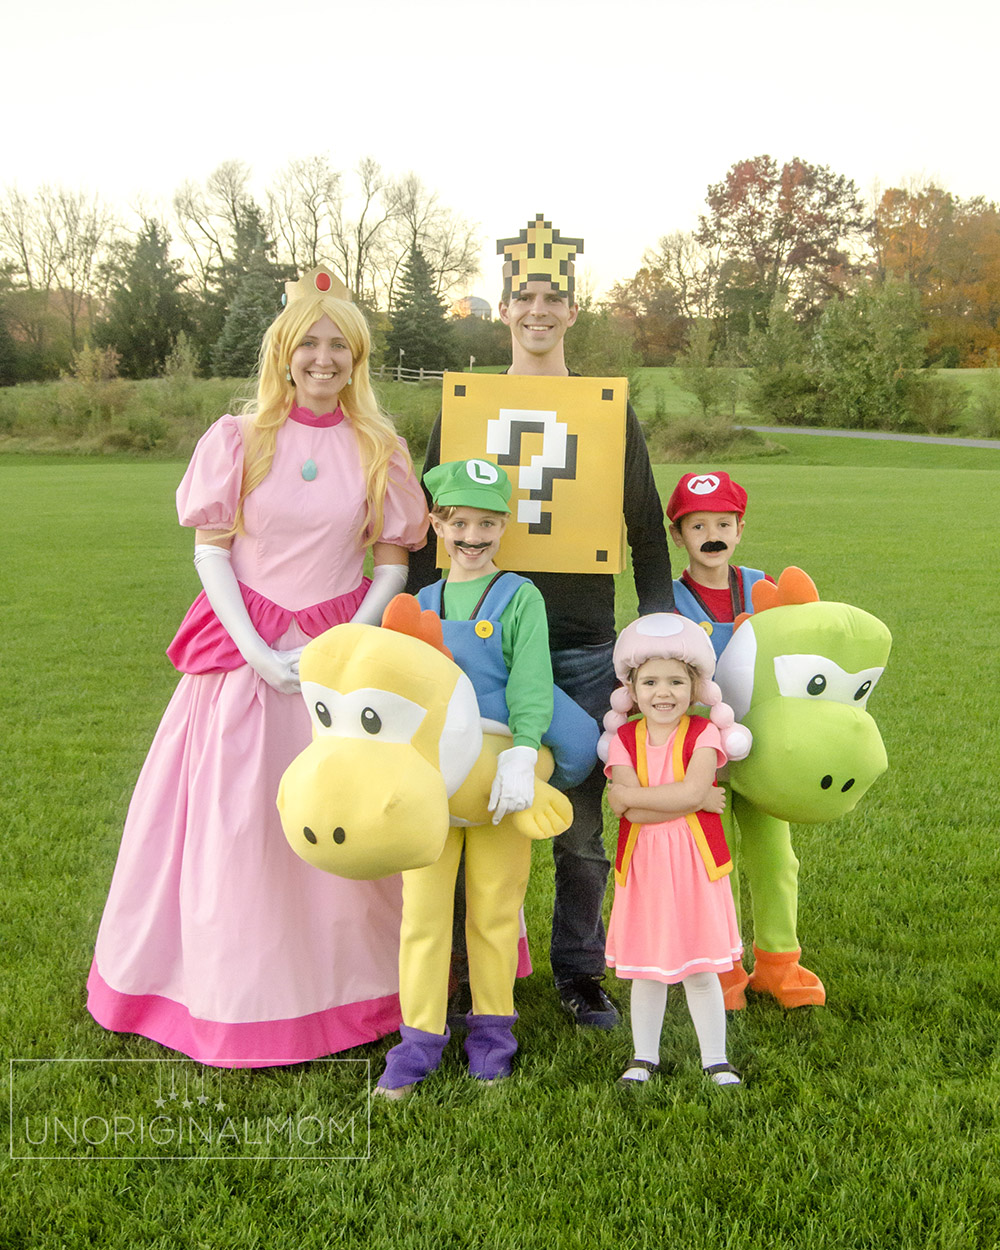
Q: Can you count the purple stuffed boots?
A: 2